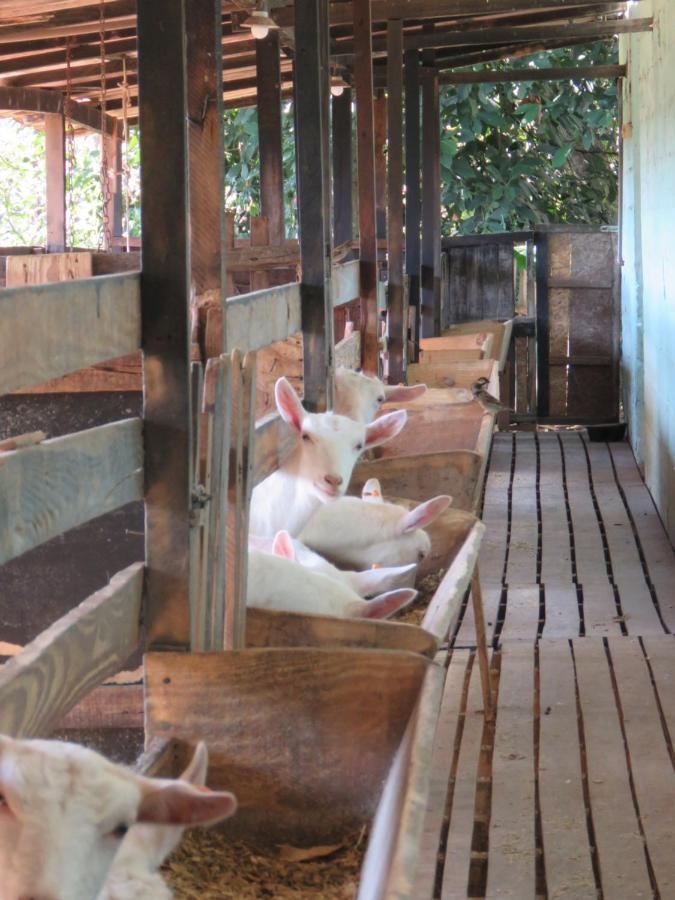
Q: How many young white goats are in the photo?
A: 7